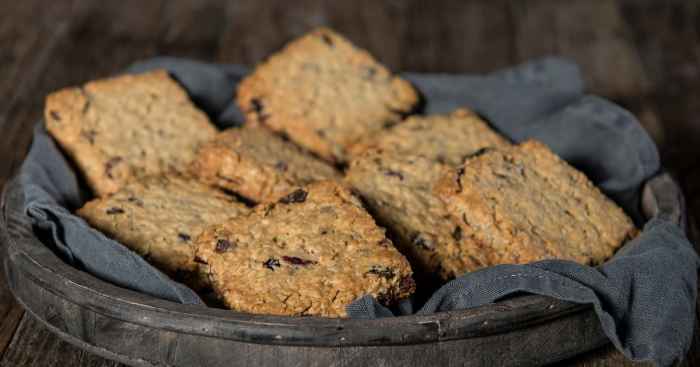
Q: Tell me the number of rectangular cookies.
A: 8